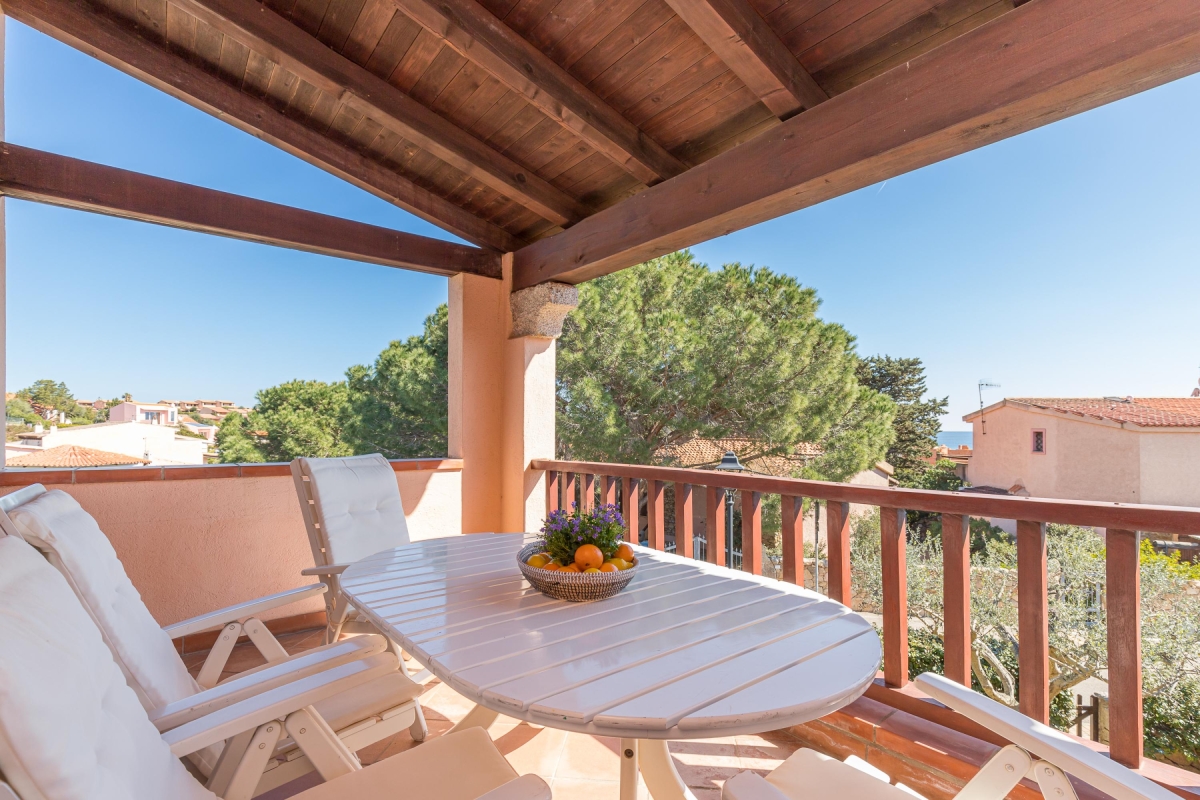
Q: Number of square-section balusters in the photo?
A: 15